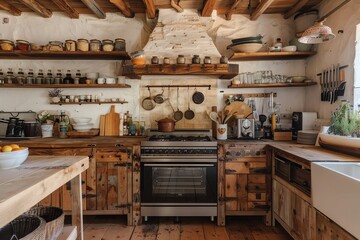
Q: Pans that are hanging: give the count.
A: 5